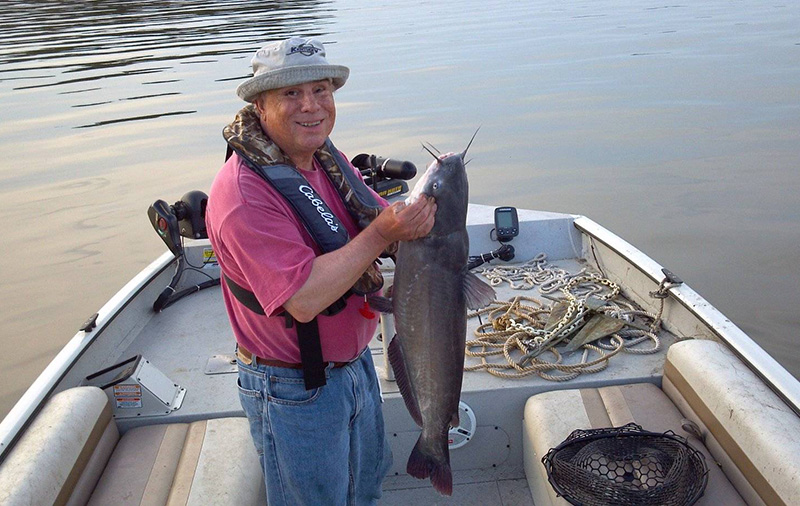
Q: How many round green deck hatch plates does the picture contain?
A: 0